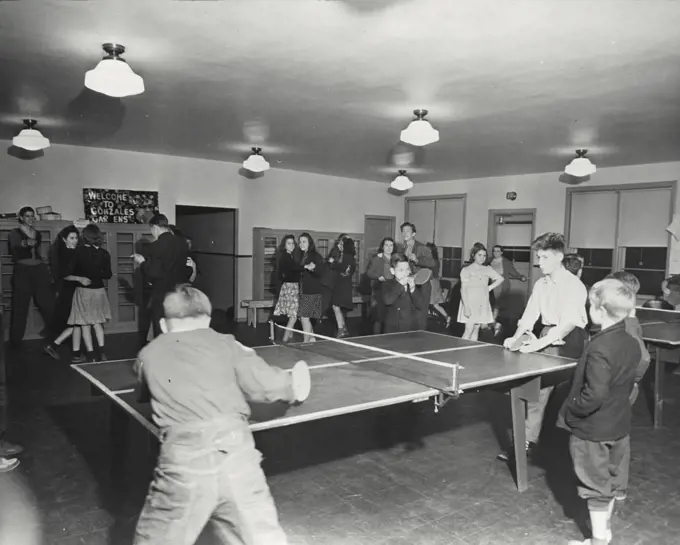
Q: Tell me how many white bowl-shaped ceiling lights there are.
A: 6